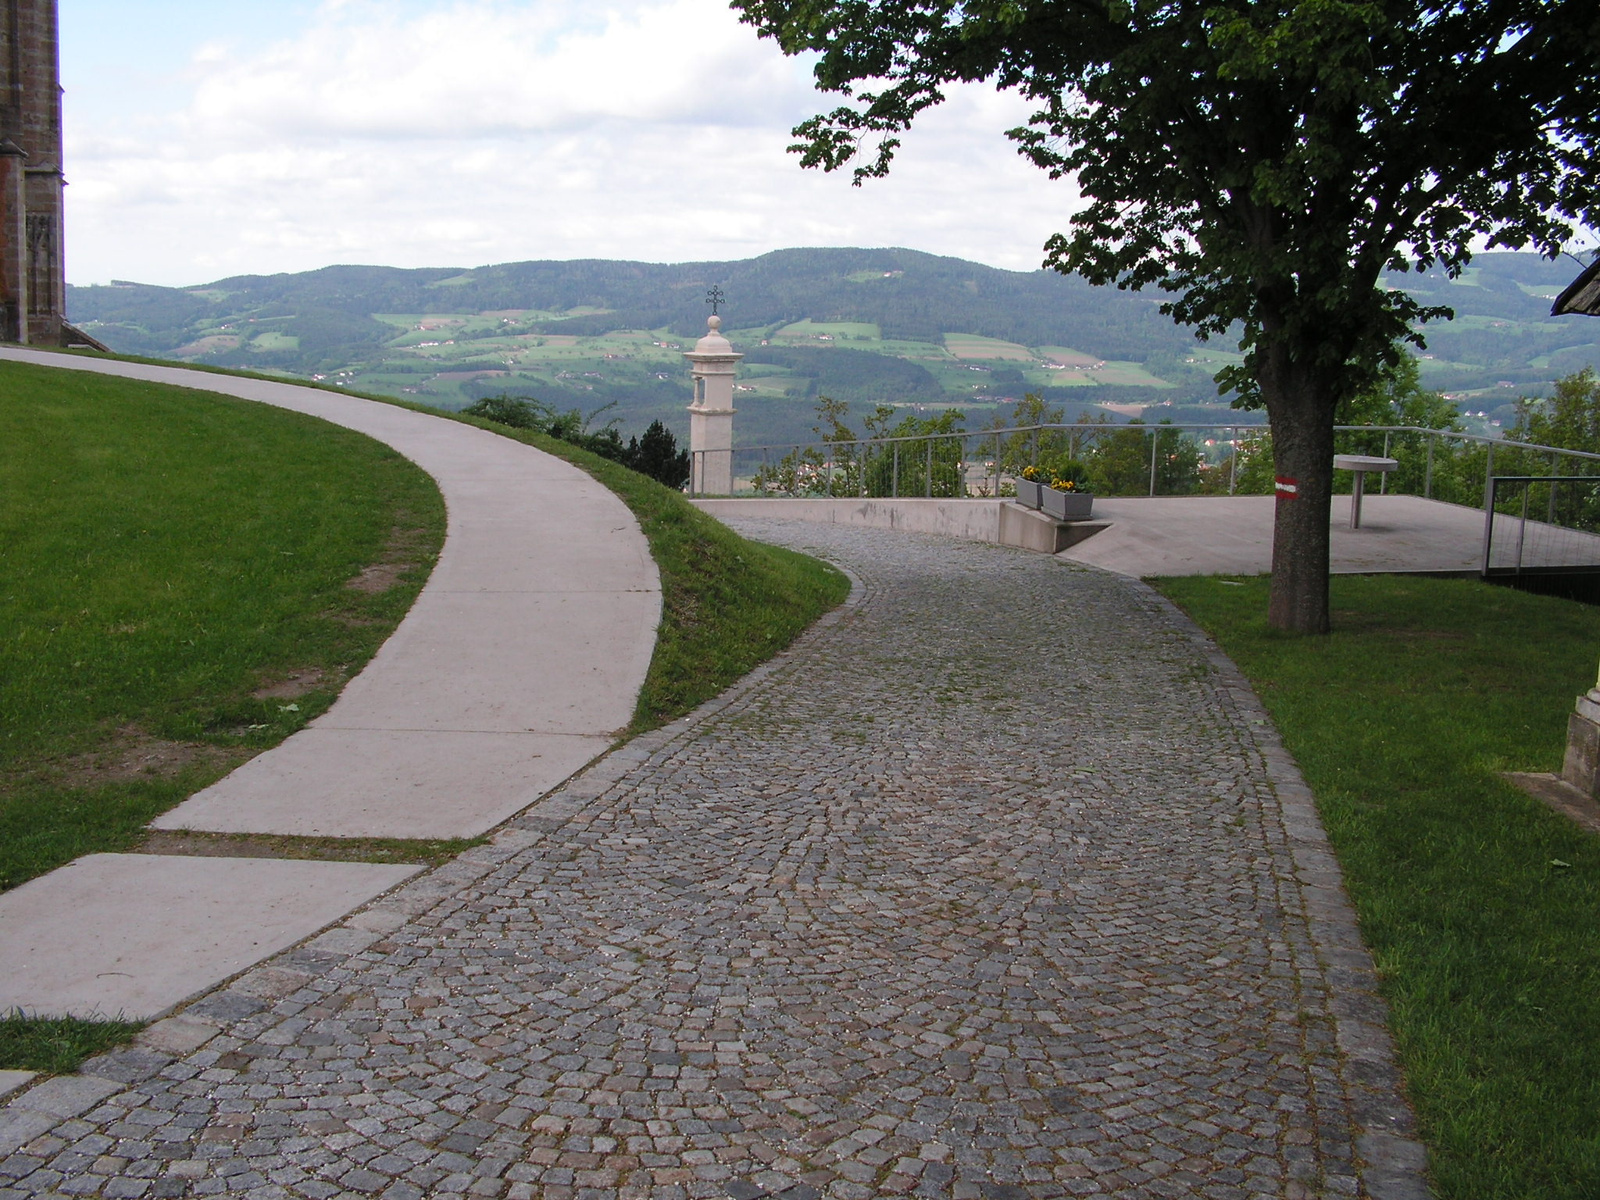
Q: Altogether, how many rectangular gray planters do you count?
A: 2